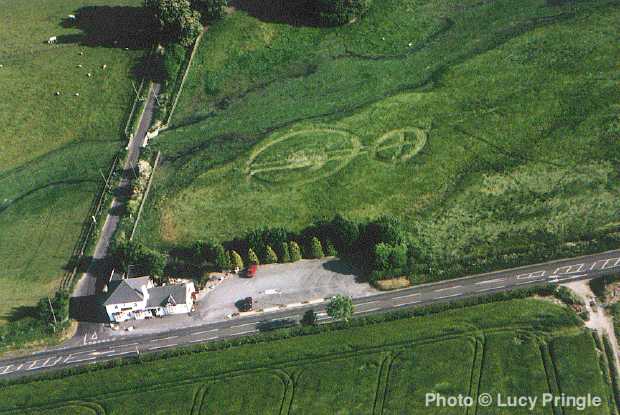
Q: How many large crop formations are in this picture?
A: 2